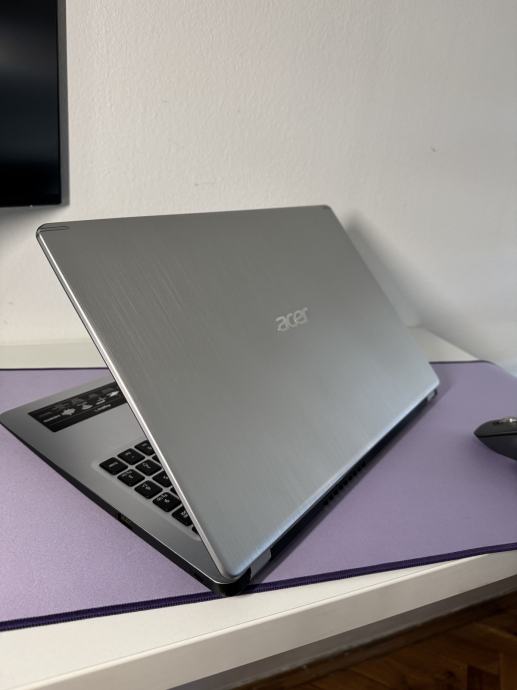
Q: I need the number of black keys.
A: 12